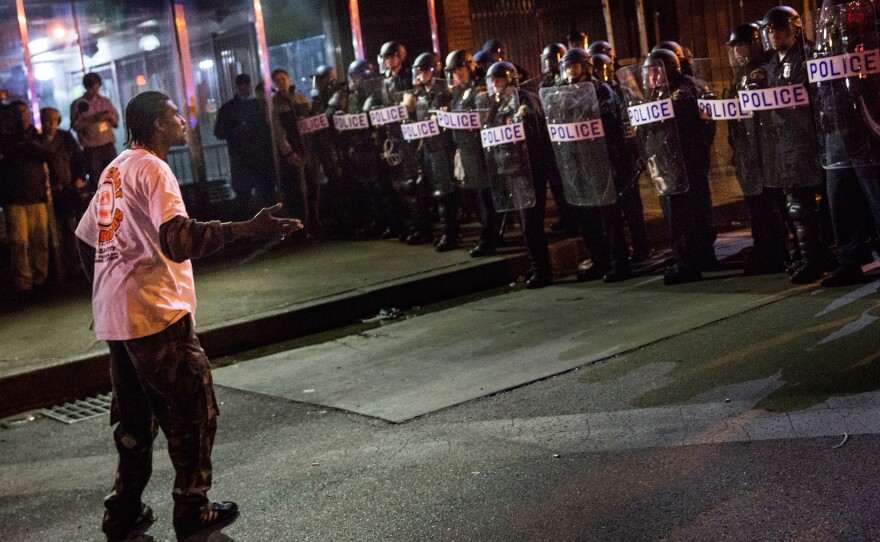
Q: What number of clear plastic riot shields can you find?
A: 11